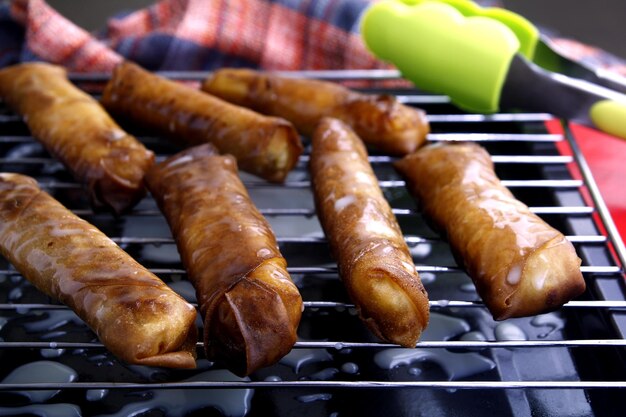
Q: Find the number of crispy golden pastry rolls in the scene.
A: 7